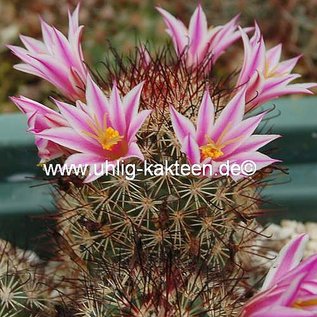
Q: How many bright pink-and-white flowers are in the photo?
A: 7